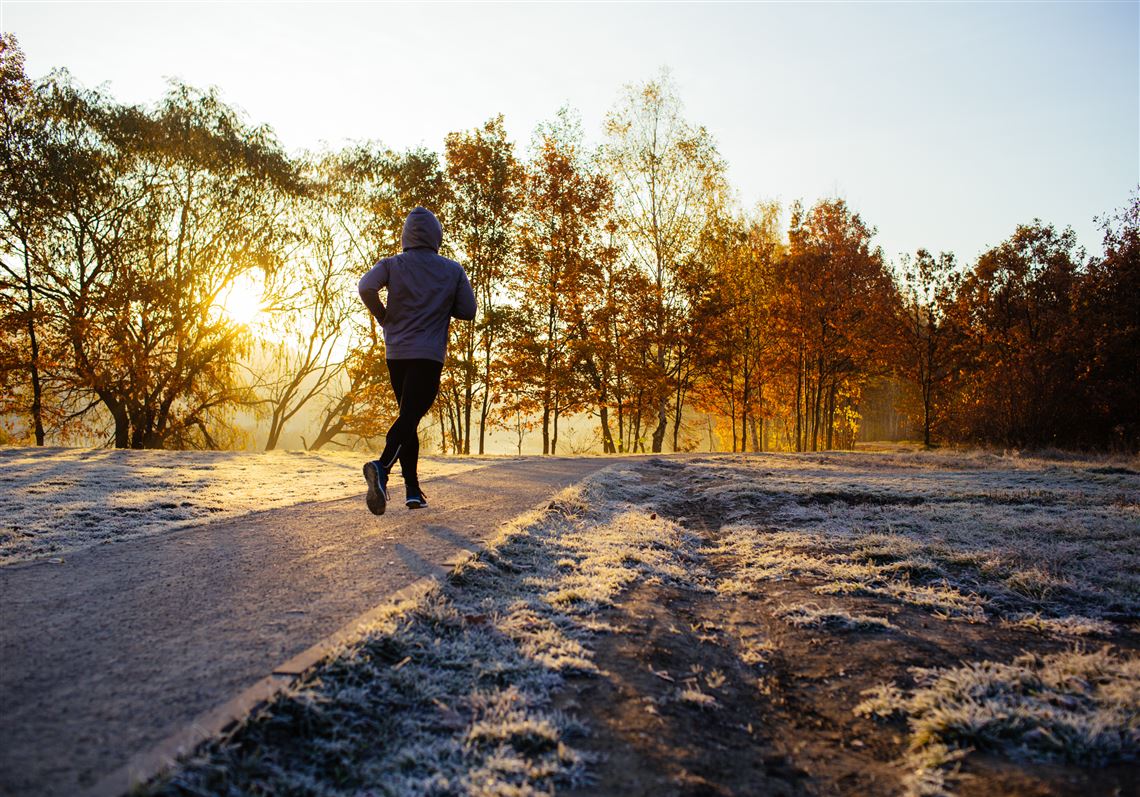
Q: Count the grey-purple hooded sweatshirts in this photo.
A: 1